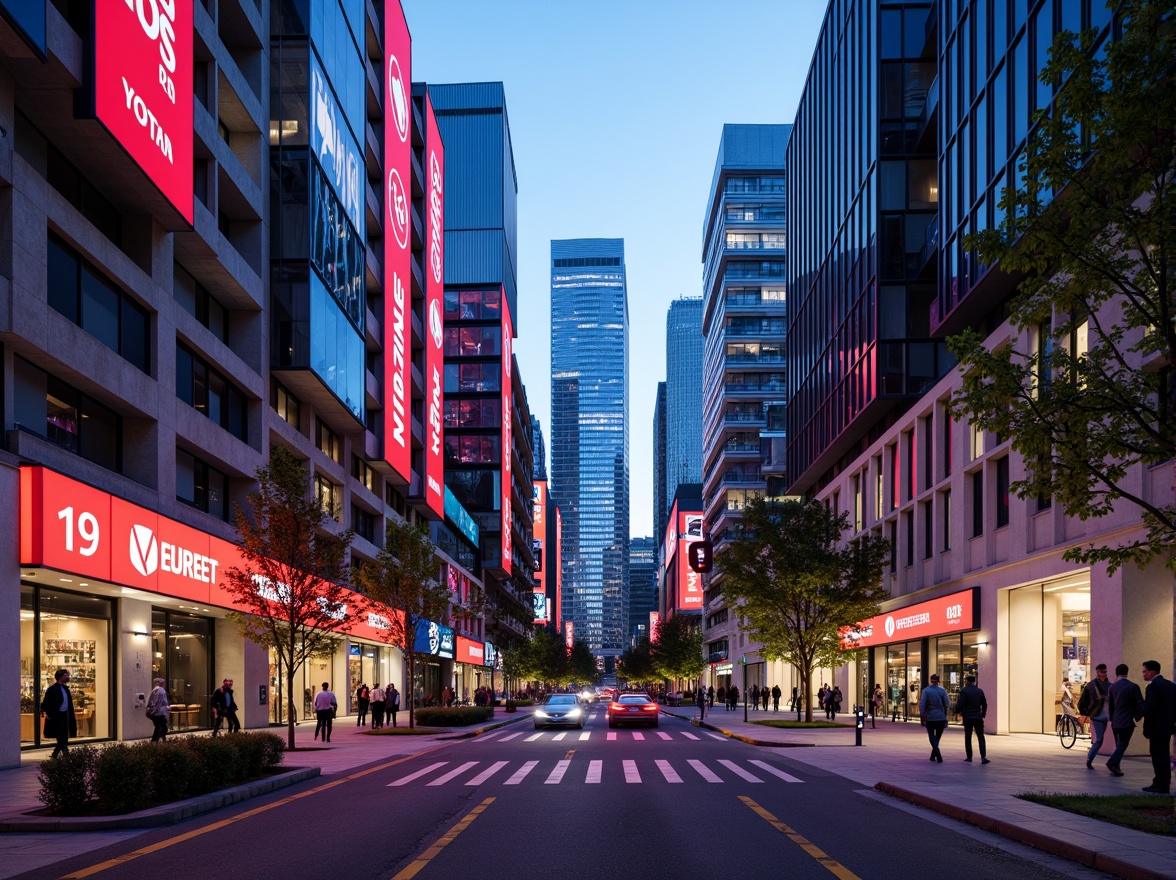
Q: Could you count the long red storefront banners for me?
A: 2